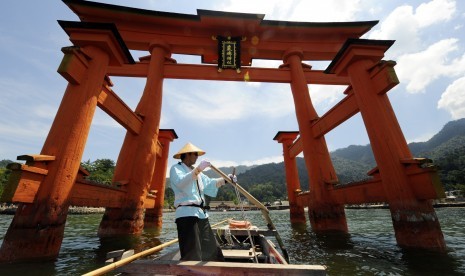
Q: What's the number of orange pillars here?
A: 6